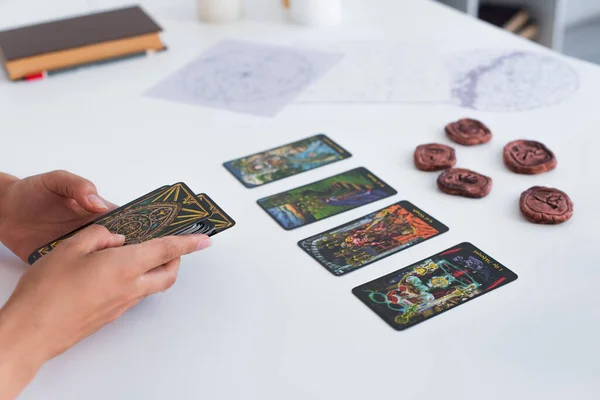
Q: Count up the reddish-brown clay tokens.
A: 5